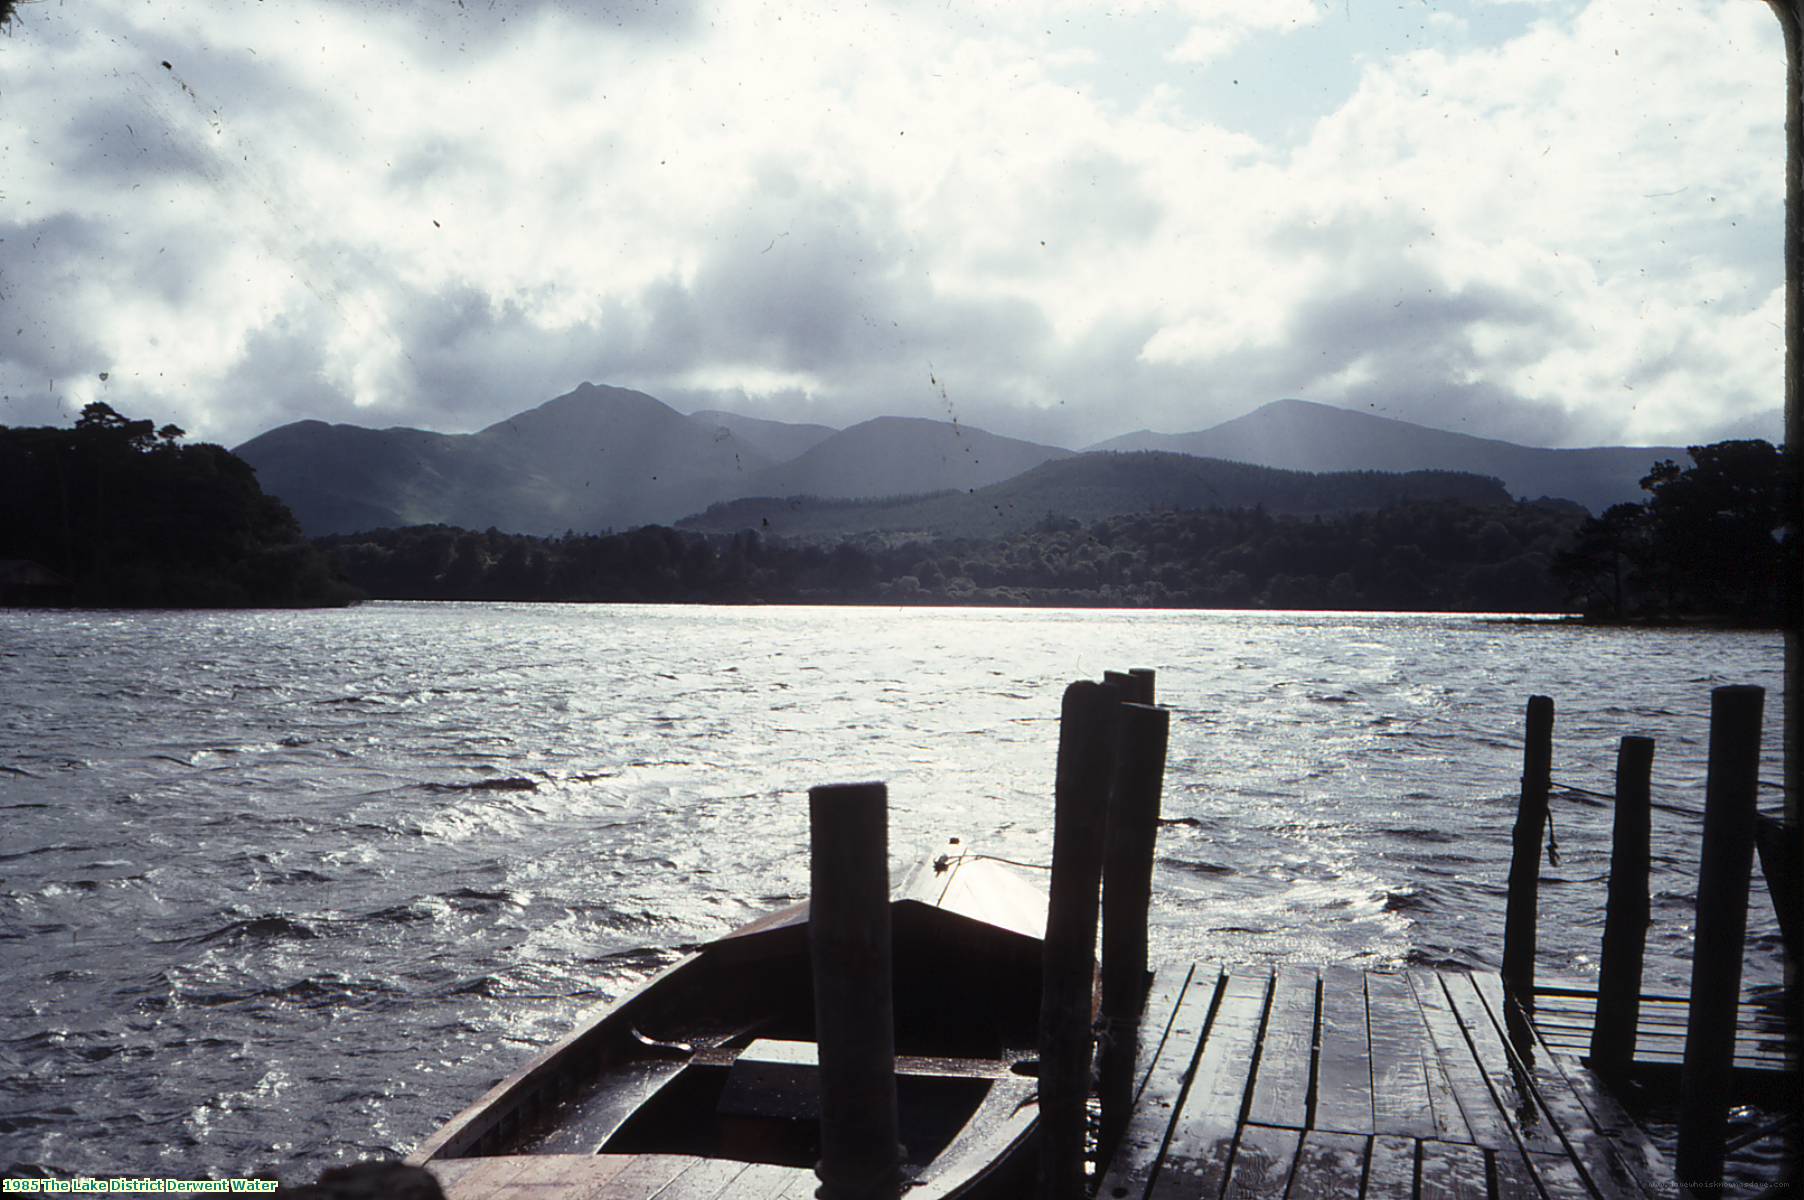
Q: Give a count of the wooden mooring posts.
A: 8